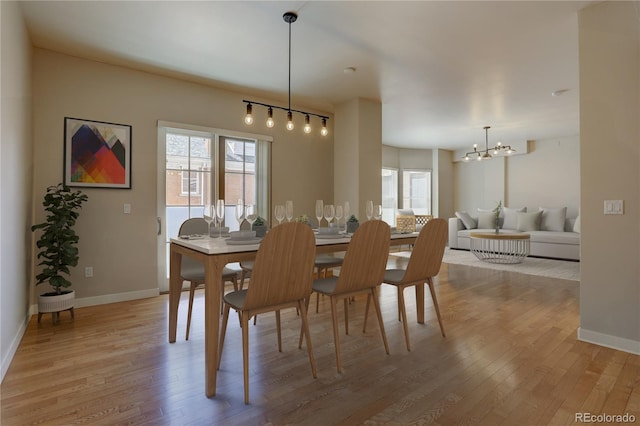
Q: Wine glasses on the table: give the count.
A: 12